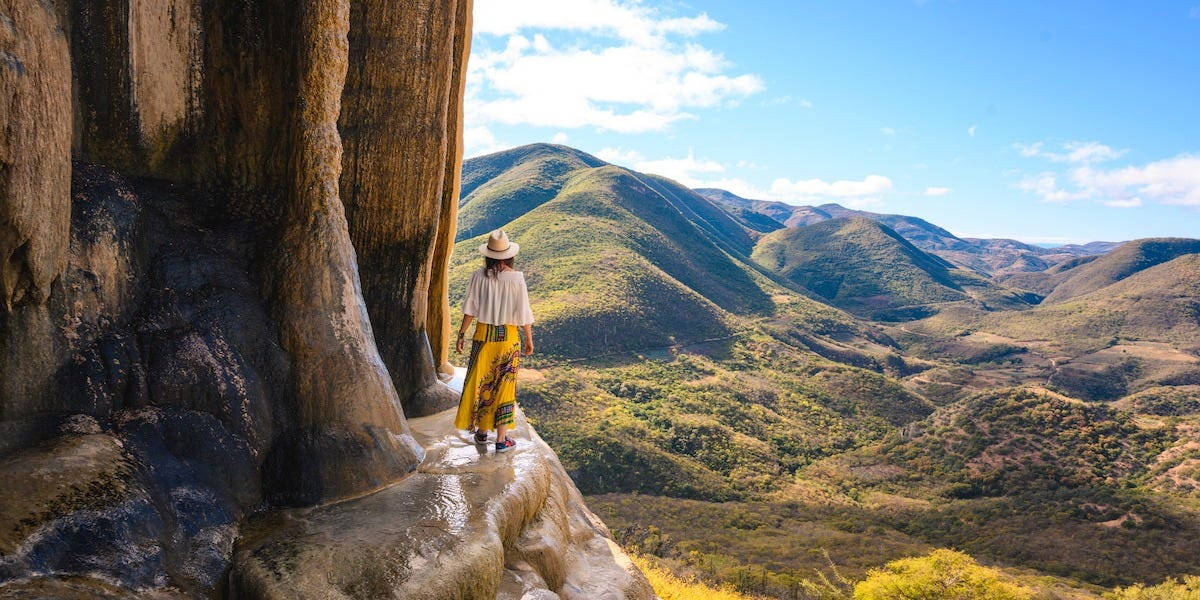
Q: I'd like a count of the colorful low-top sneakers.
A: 2